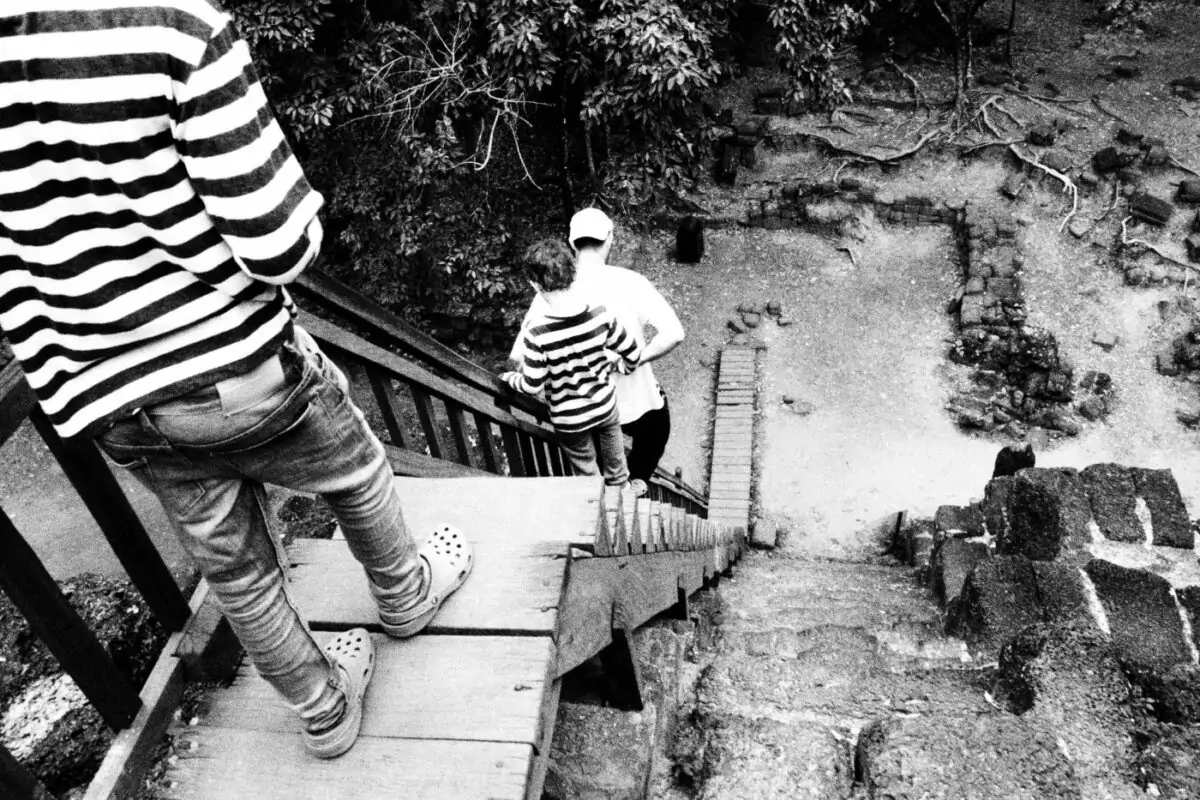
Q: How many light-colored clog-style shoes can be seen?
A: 2